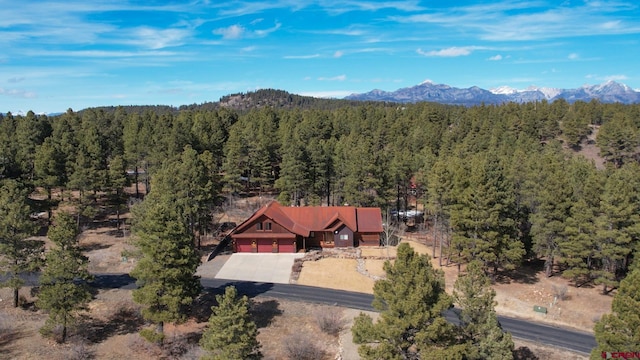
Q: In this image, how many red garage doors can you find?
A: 3